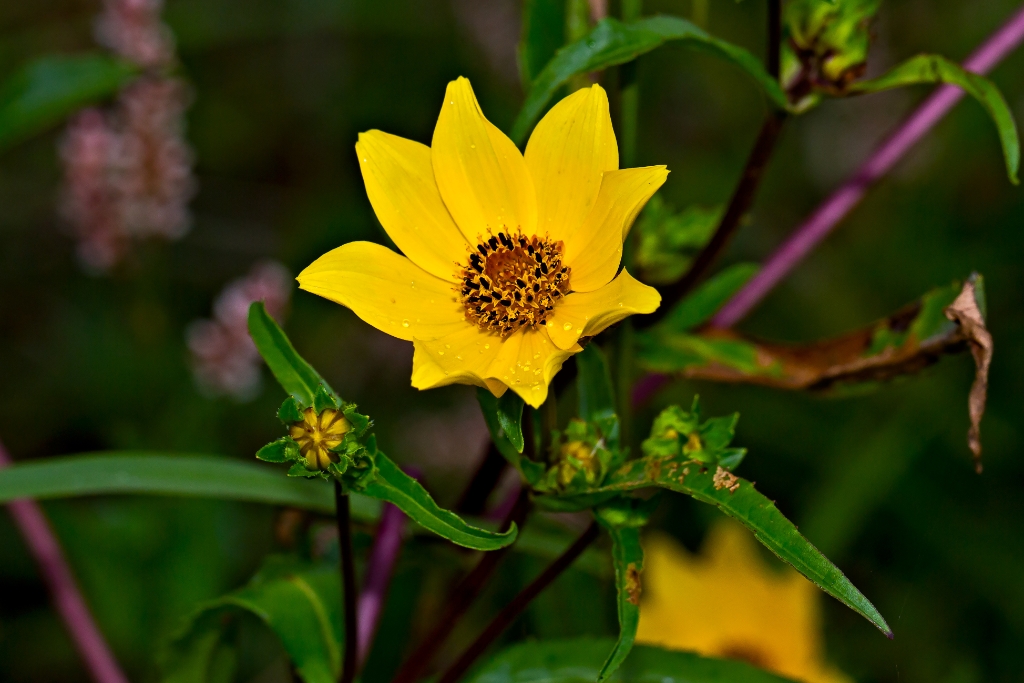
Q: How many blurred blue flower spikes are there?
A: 0